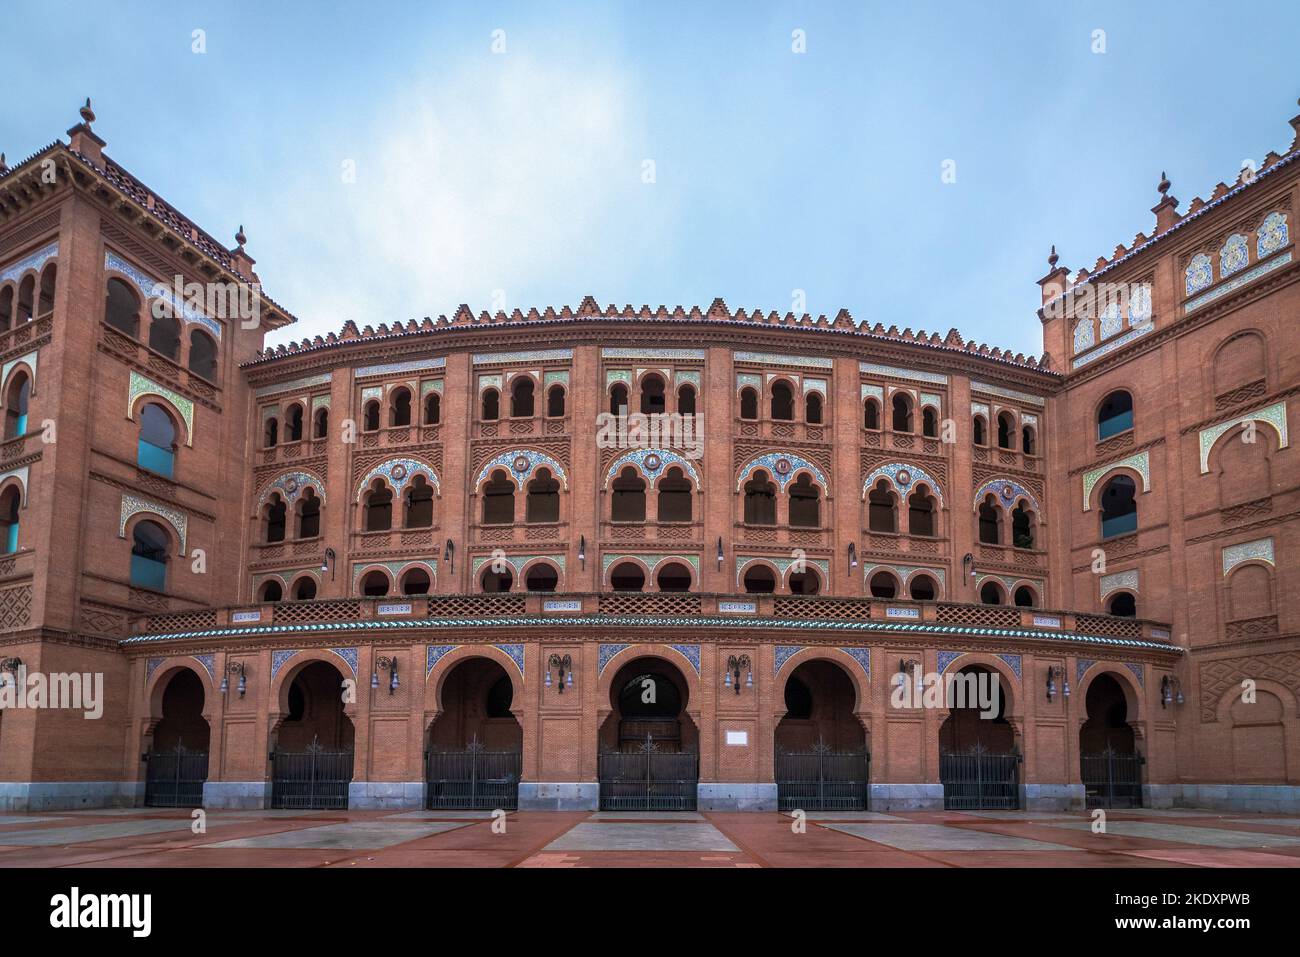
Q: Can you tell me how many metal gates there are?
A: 7